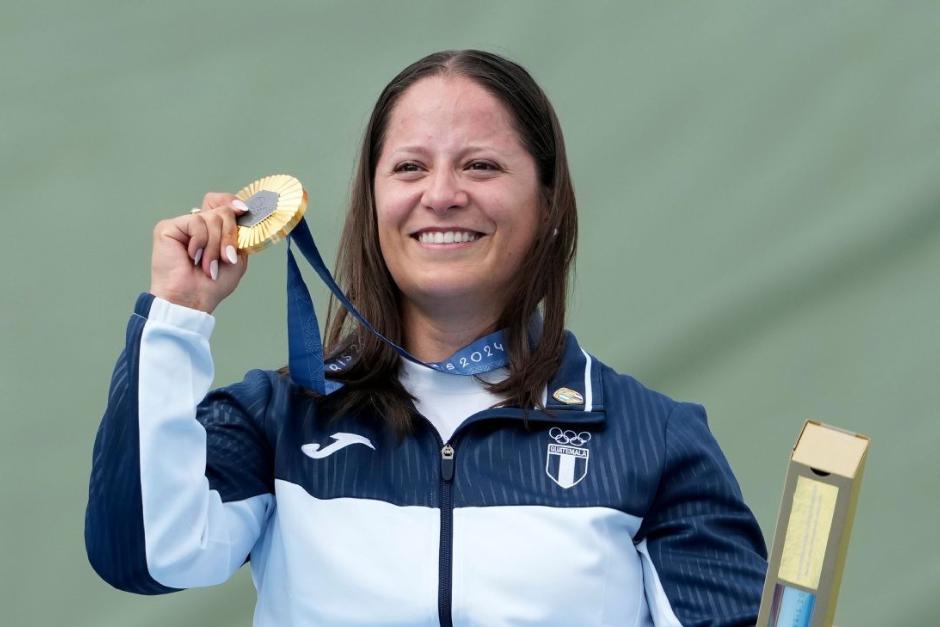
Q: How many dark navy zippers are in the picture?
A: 1